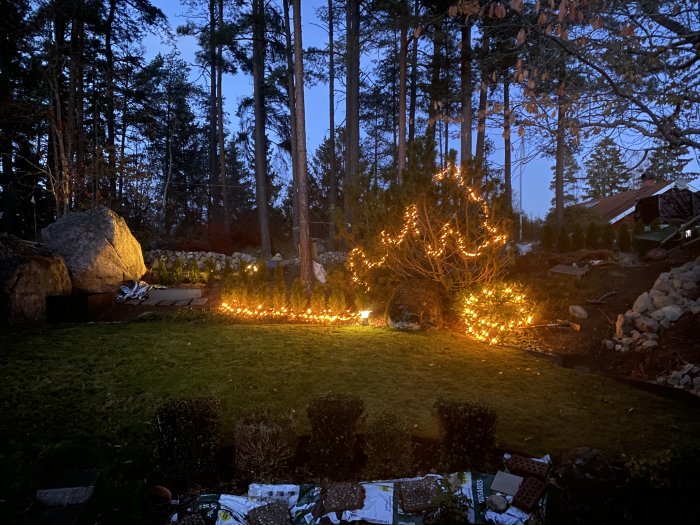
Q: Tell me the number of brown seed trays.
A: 2